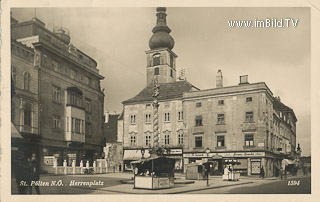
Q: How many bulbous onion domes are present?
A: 1